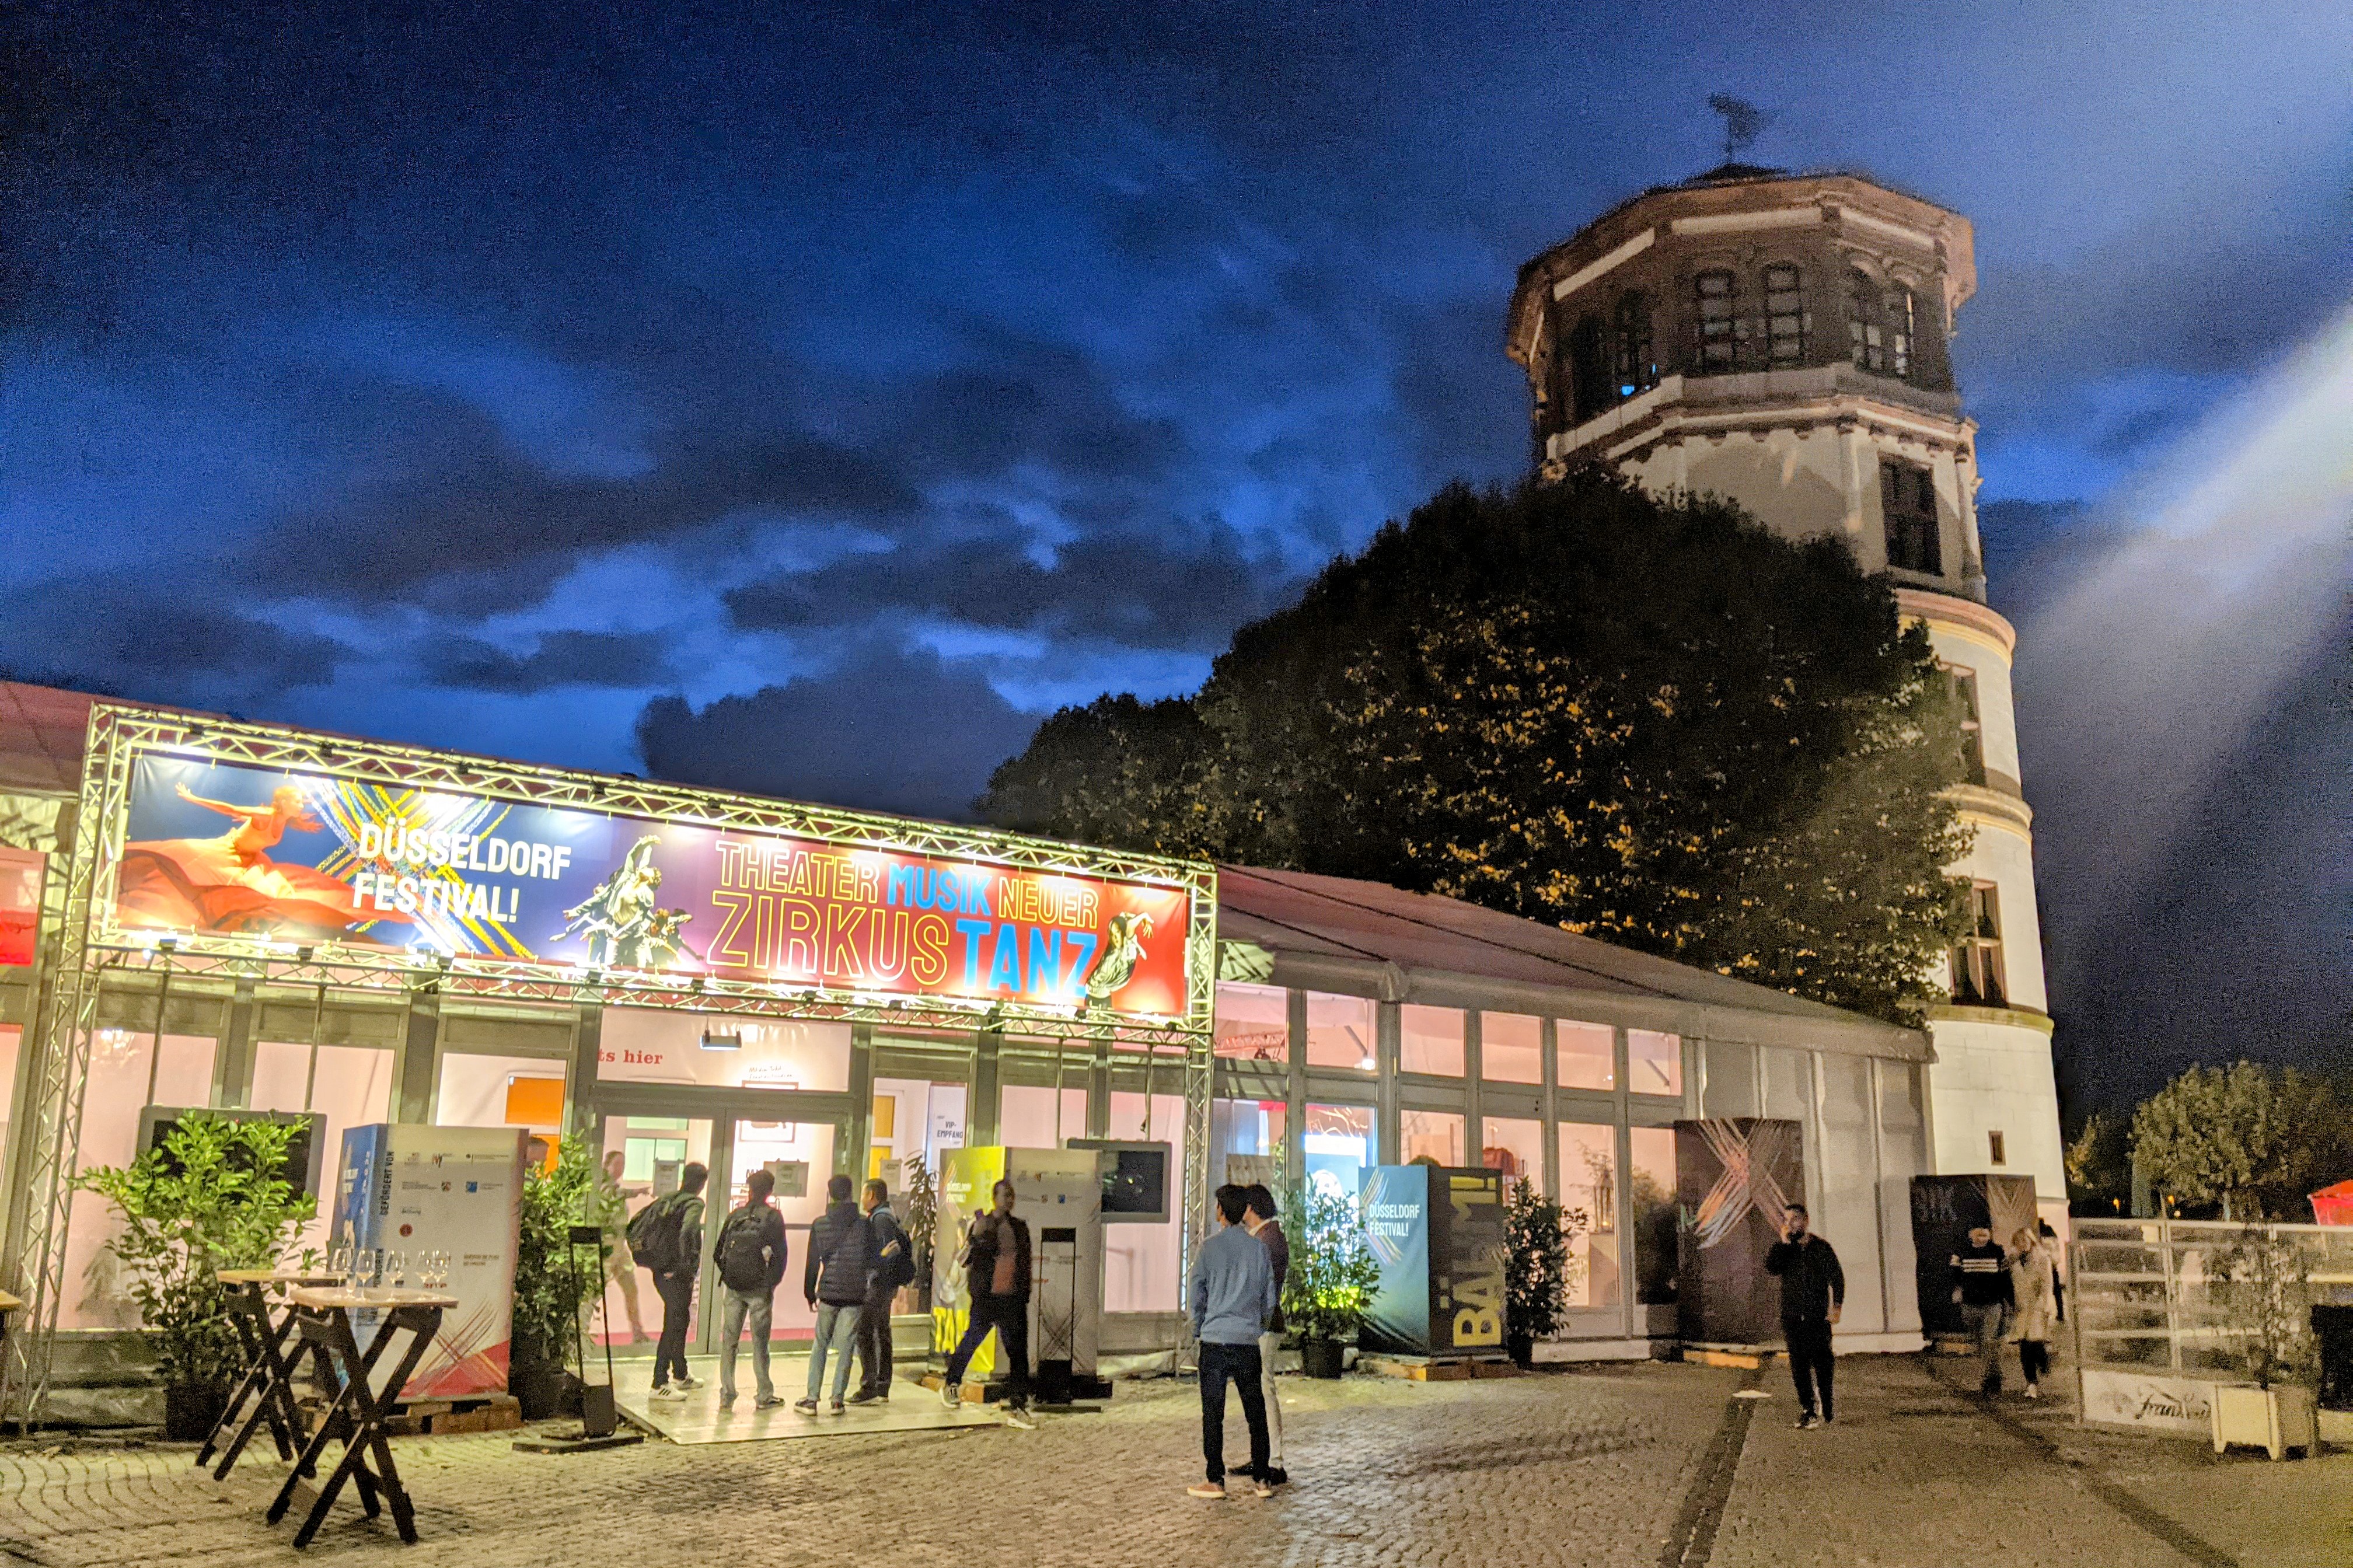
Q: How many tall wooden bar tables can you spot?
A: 2